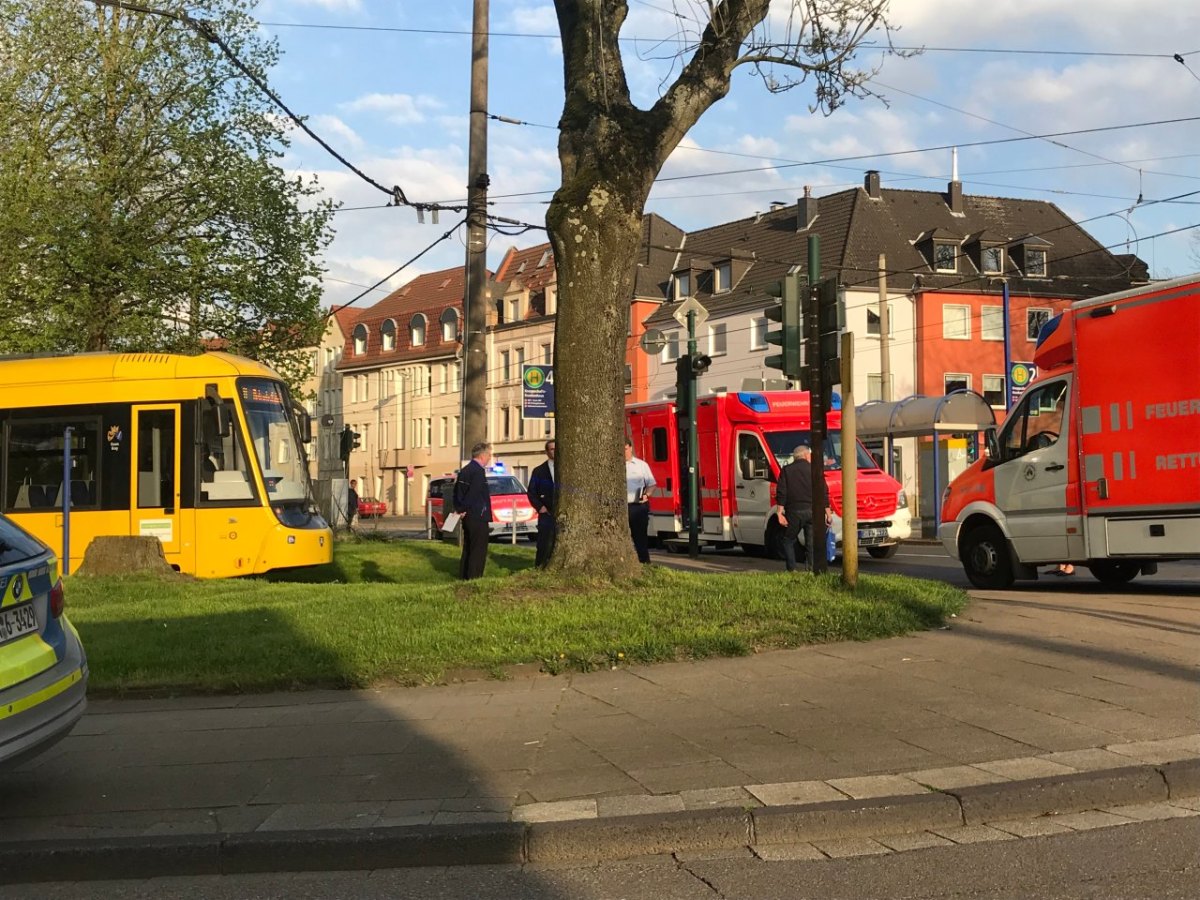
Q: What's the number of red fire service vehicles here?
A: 3